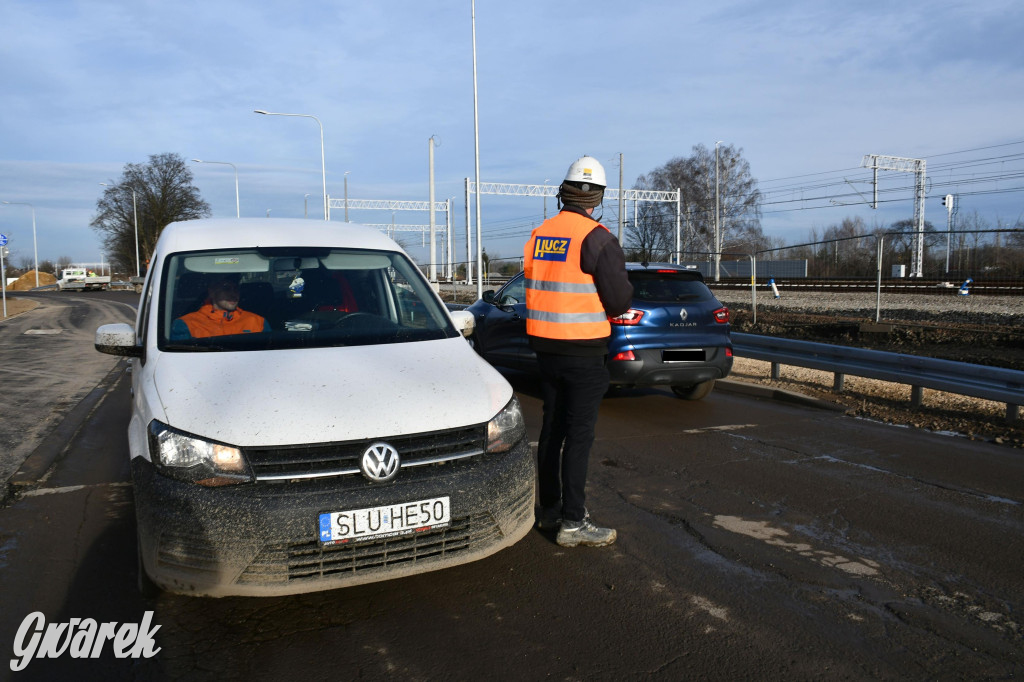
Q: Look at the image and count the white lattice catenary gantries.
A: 4